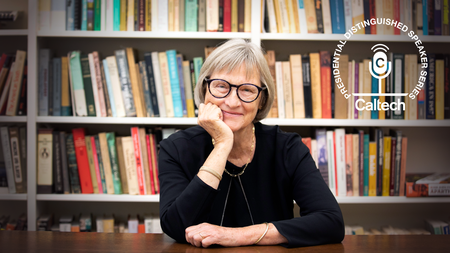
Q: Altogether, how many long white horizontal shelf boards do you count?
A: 3